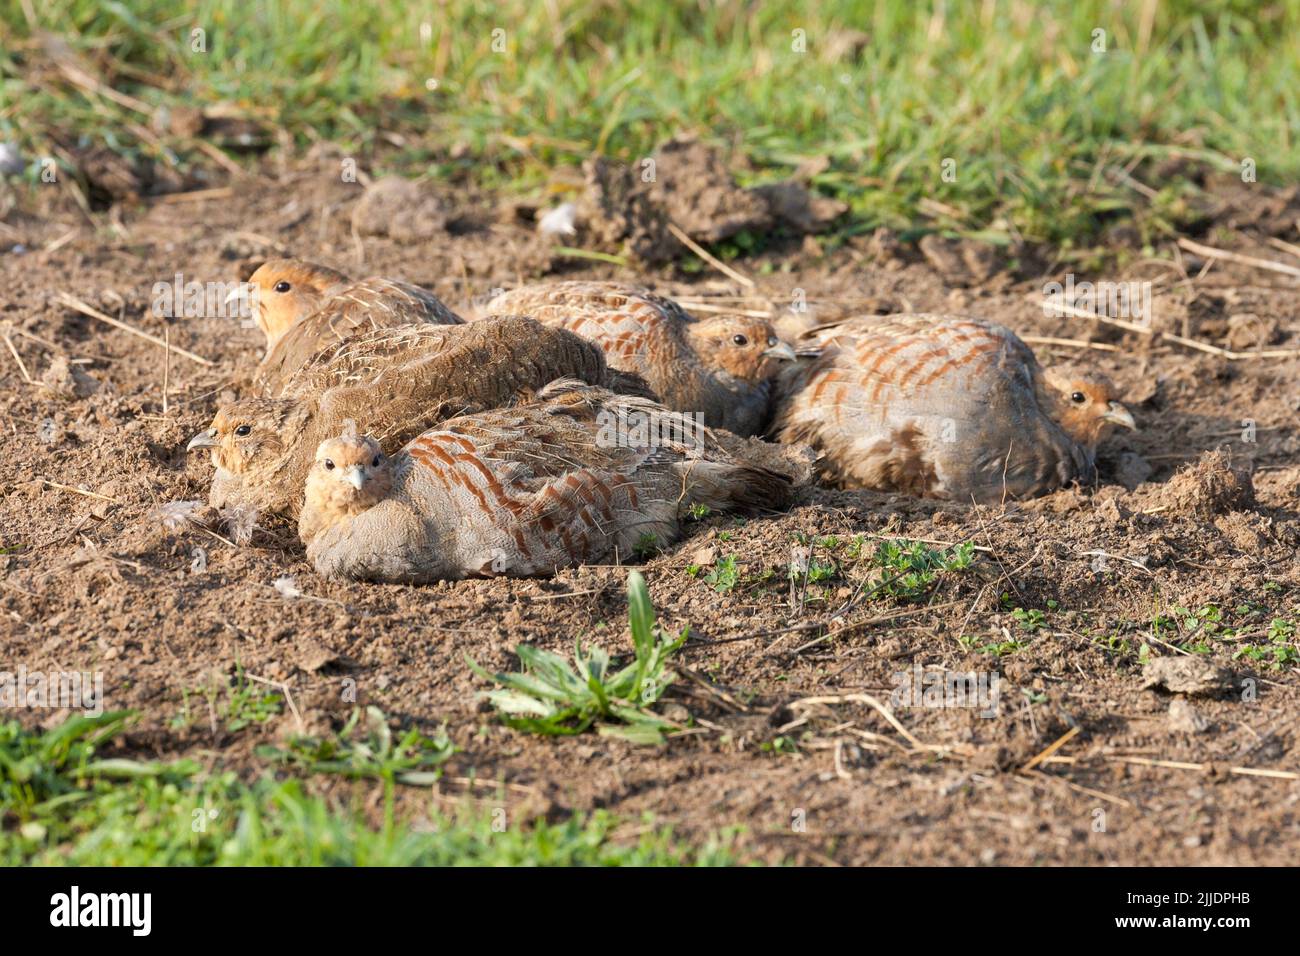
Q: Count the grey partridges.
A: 5